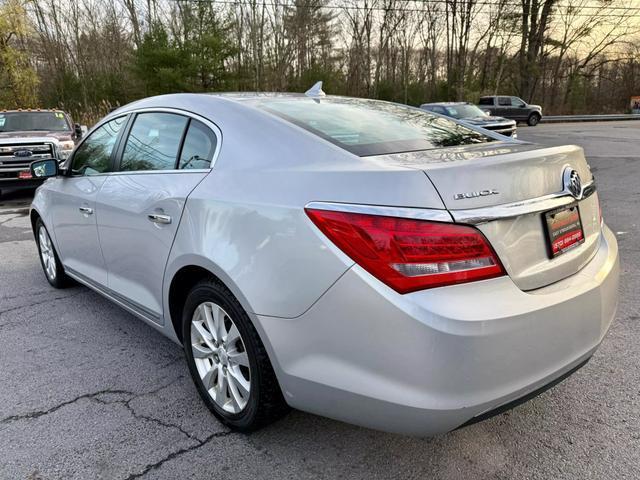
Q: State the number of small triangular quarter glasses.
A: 1